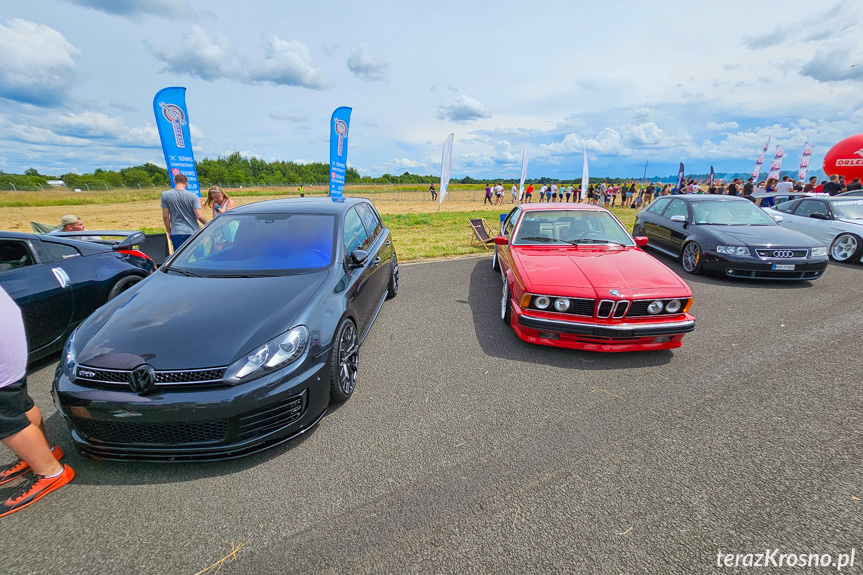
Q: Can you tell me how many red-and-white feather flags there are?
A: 3